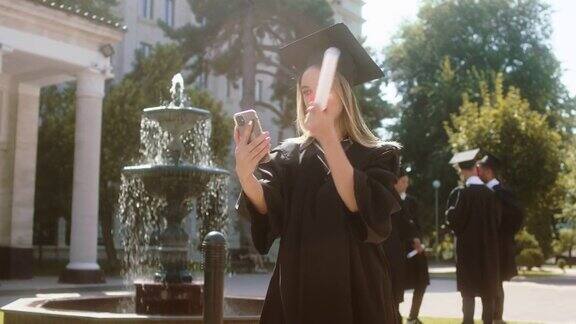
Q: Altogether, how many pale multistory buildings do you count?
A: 1